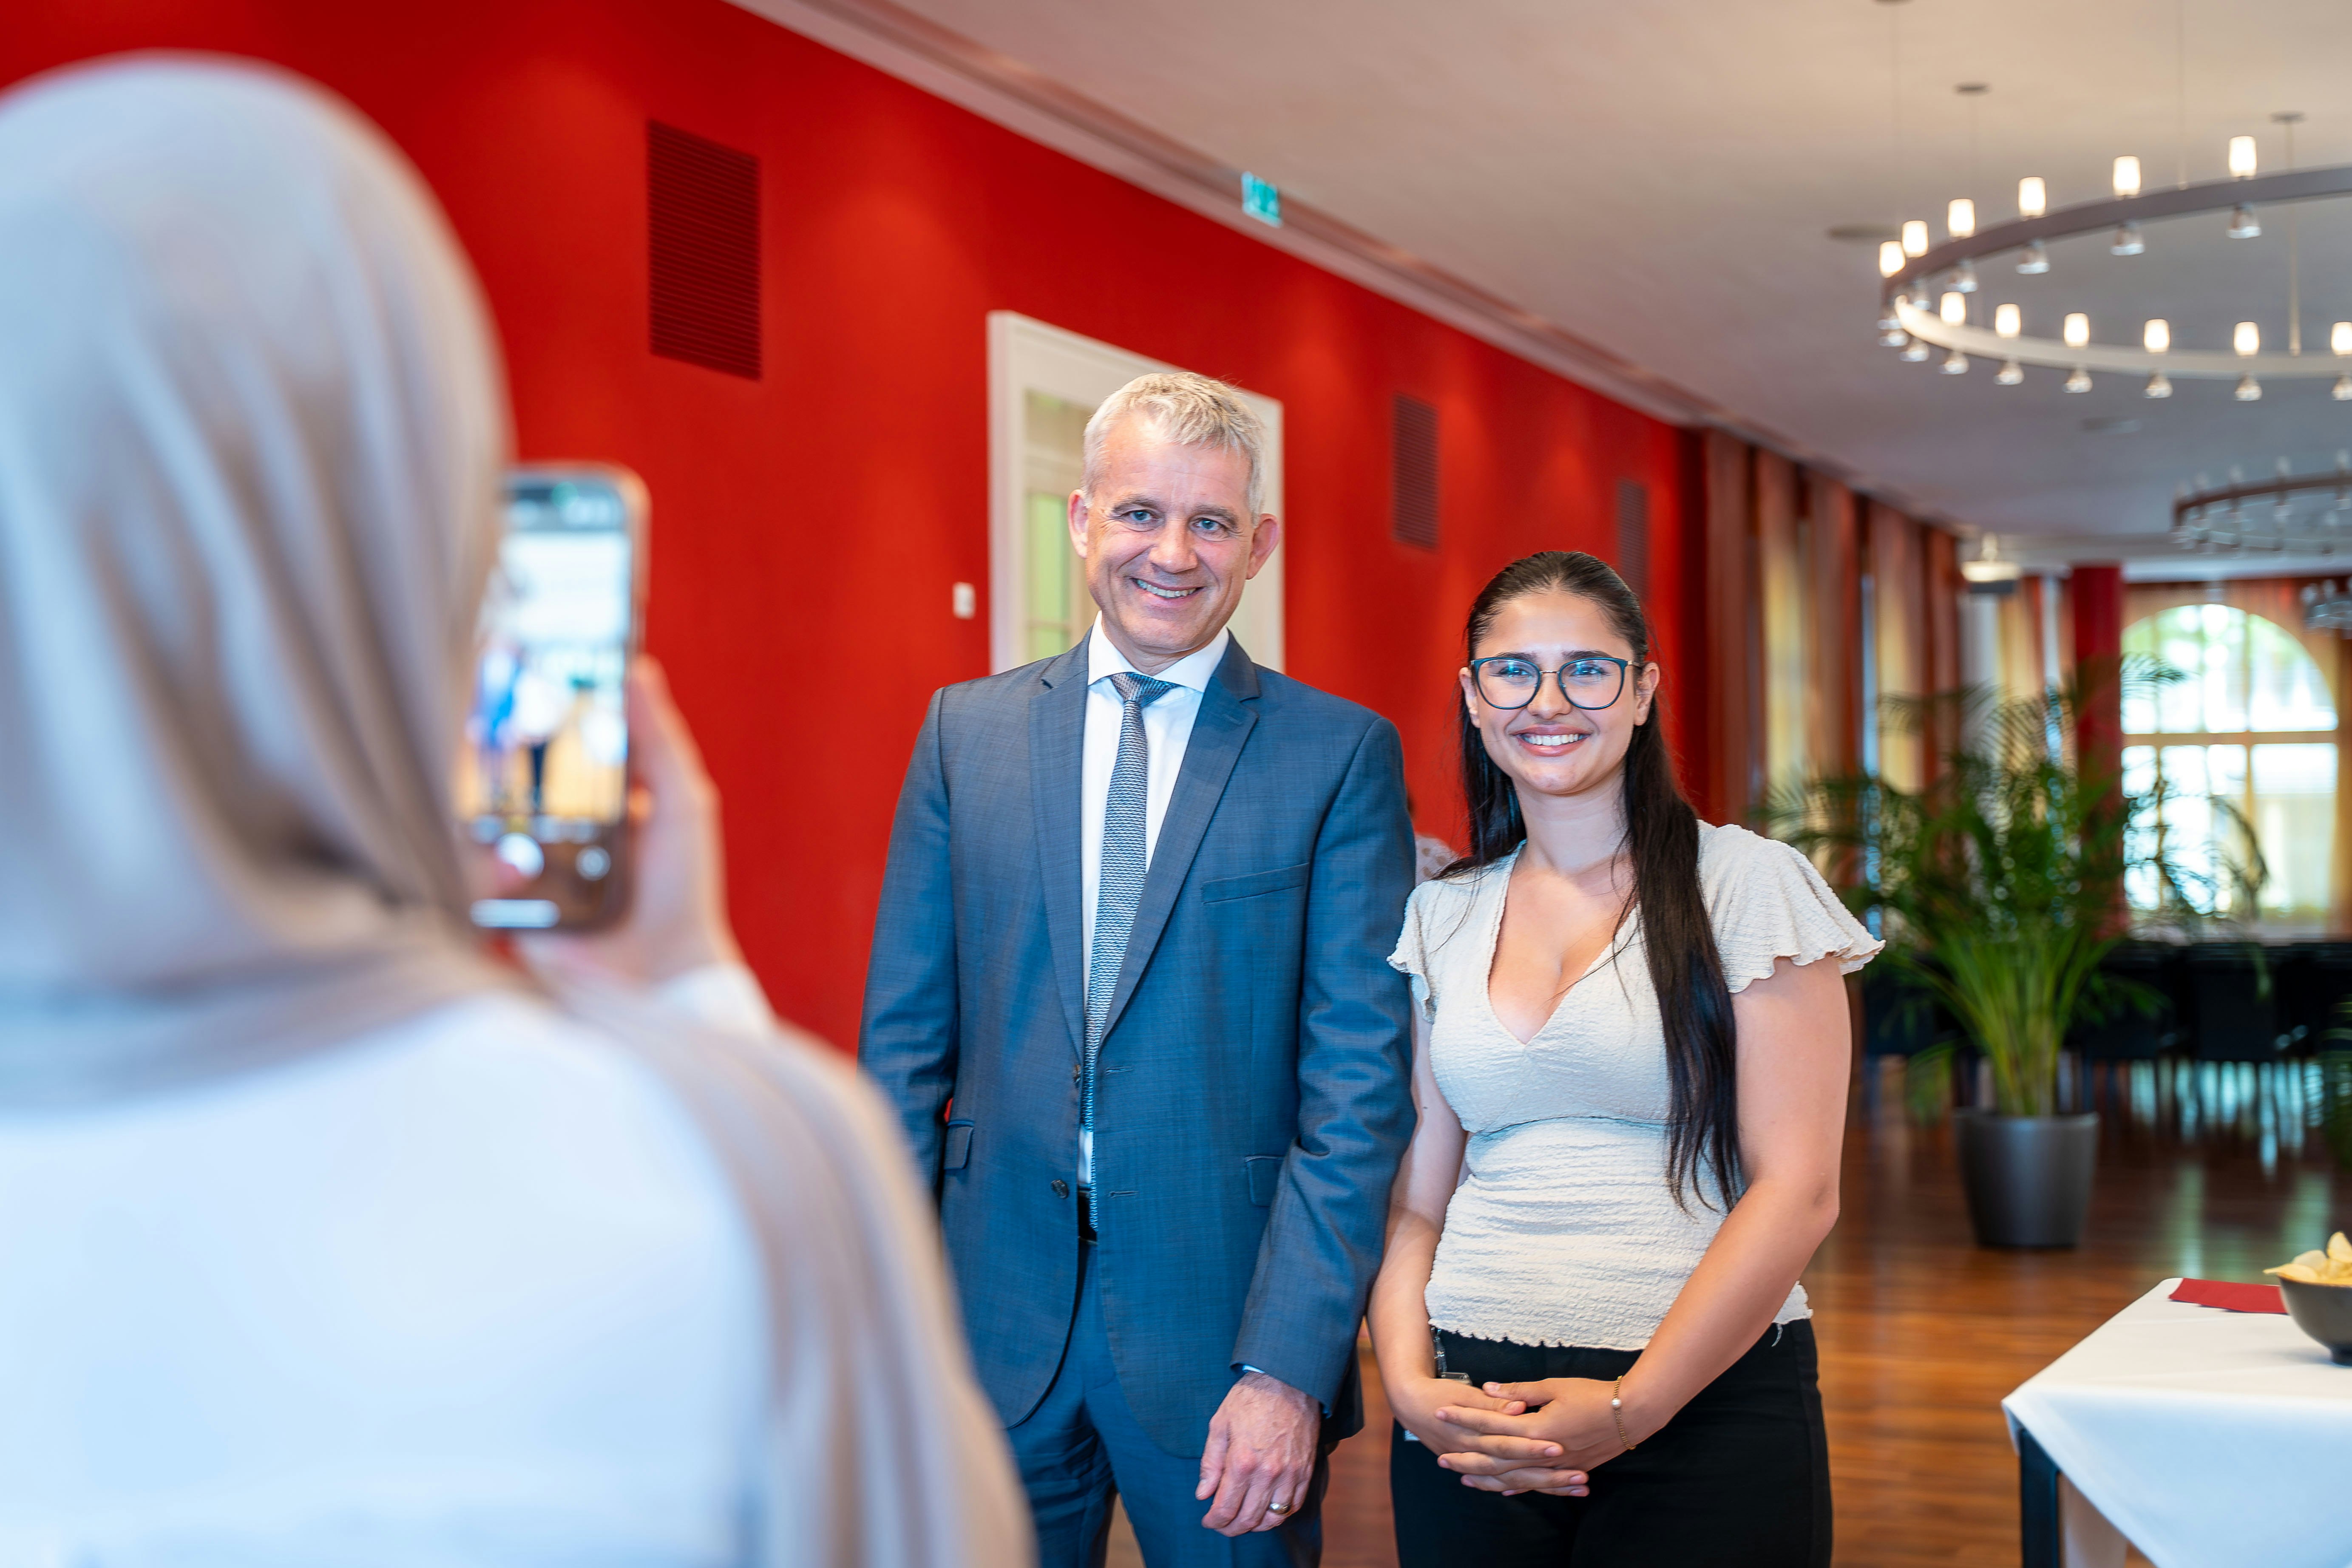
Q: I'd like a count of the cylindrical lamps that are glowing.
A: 12